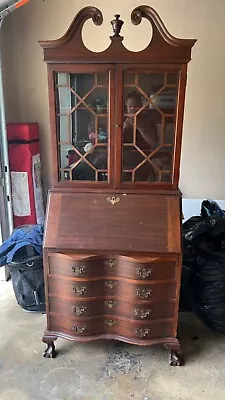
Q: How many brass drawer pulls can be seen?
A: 8